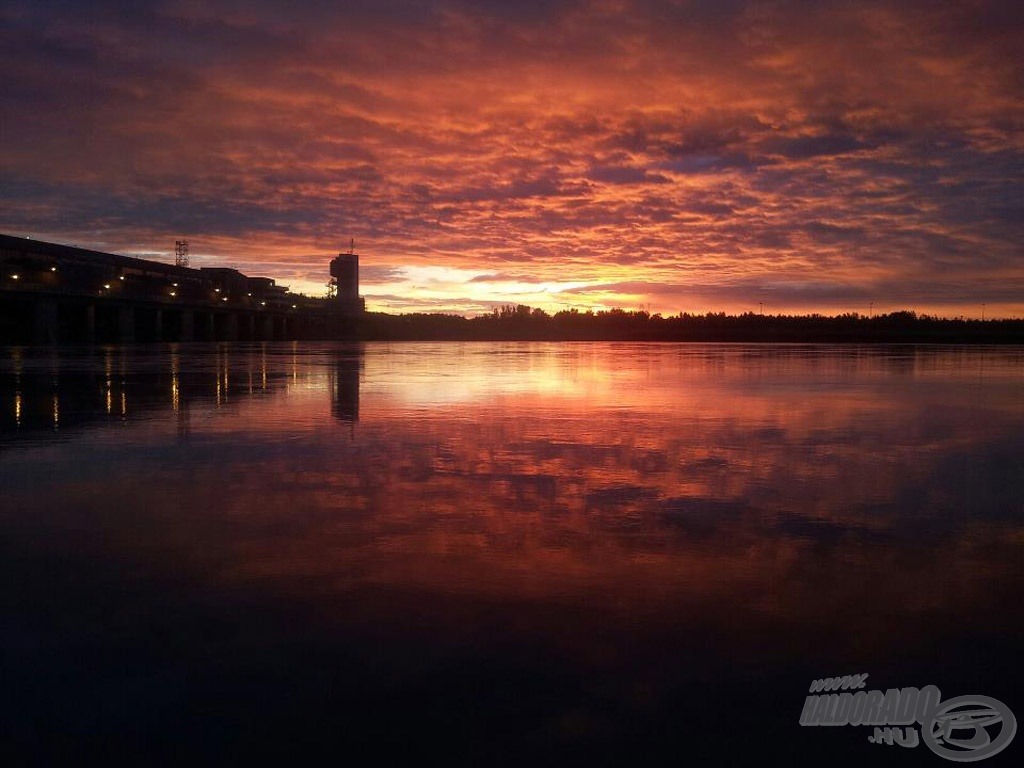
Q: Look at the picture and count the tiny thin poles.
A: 3